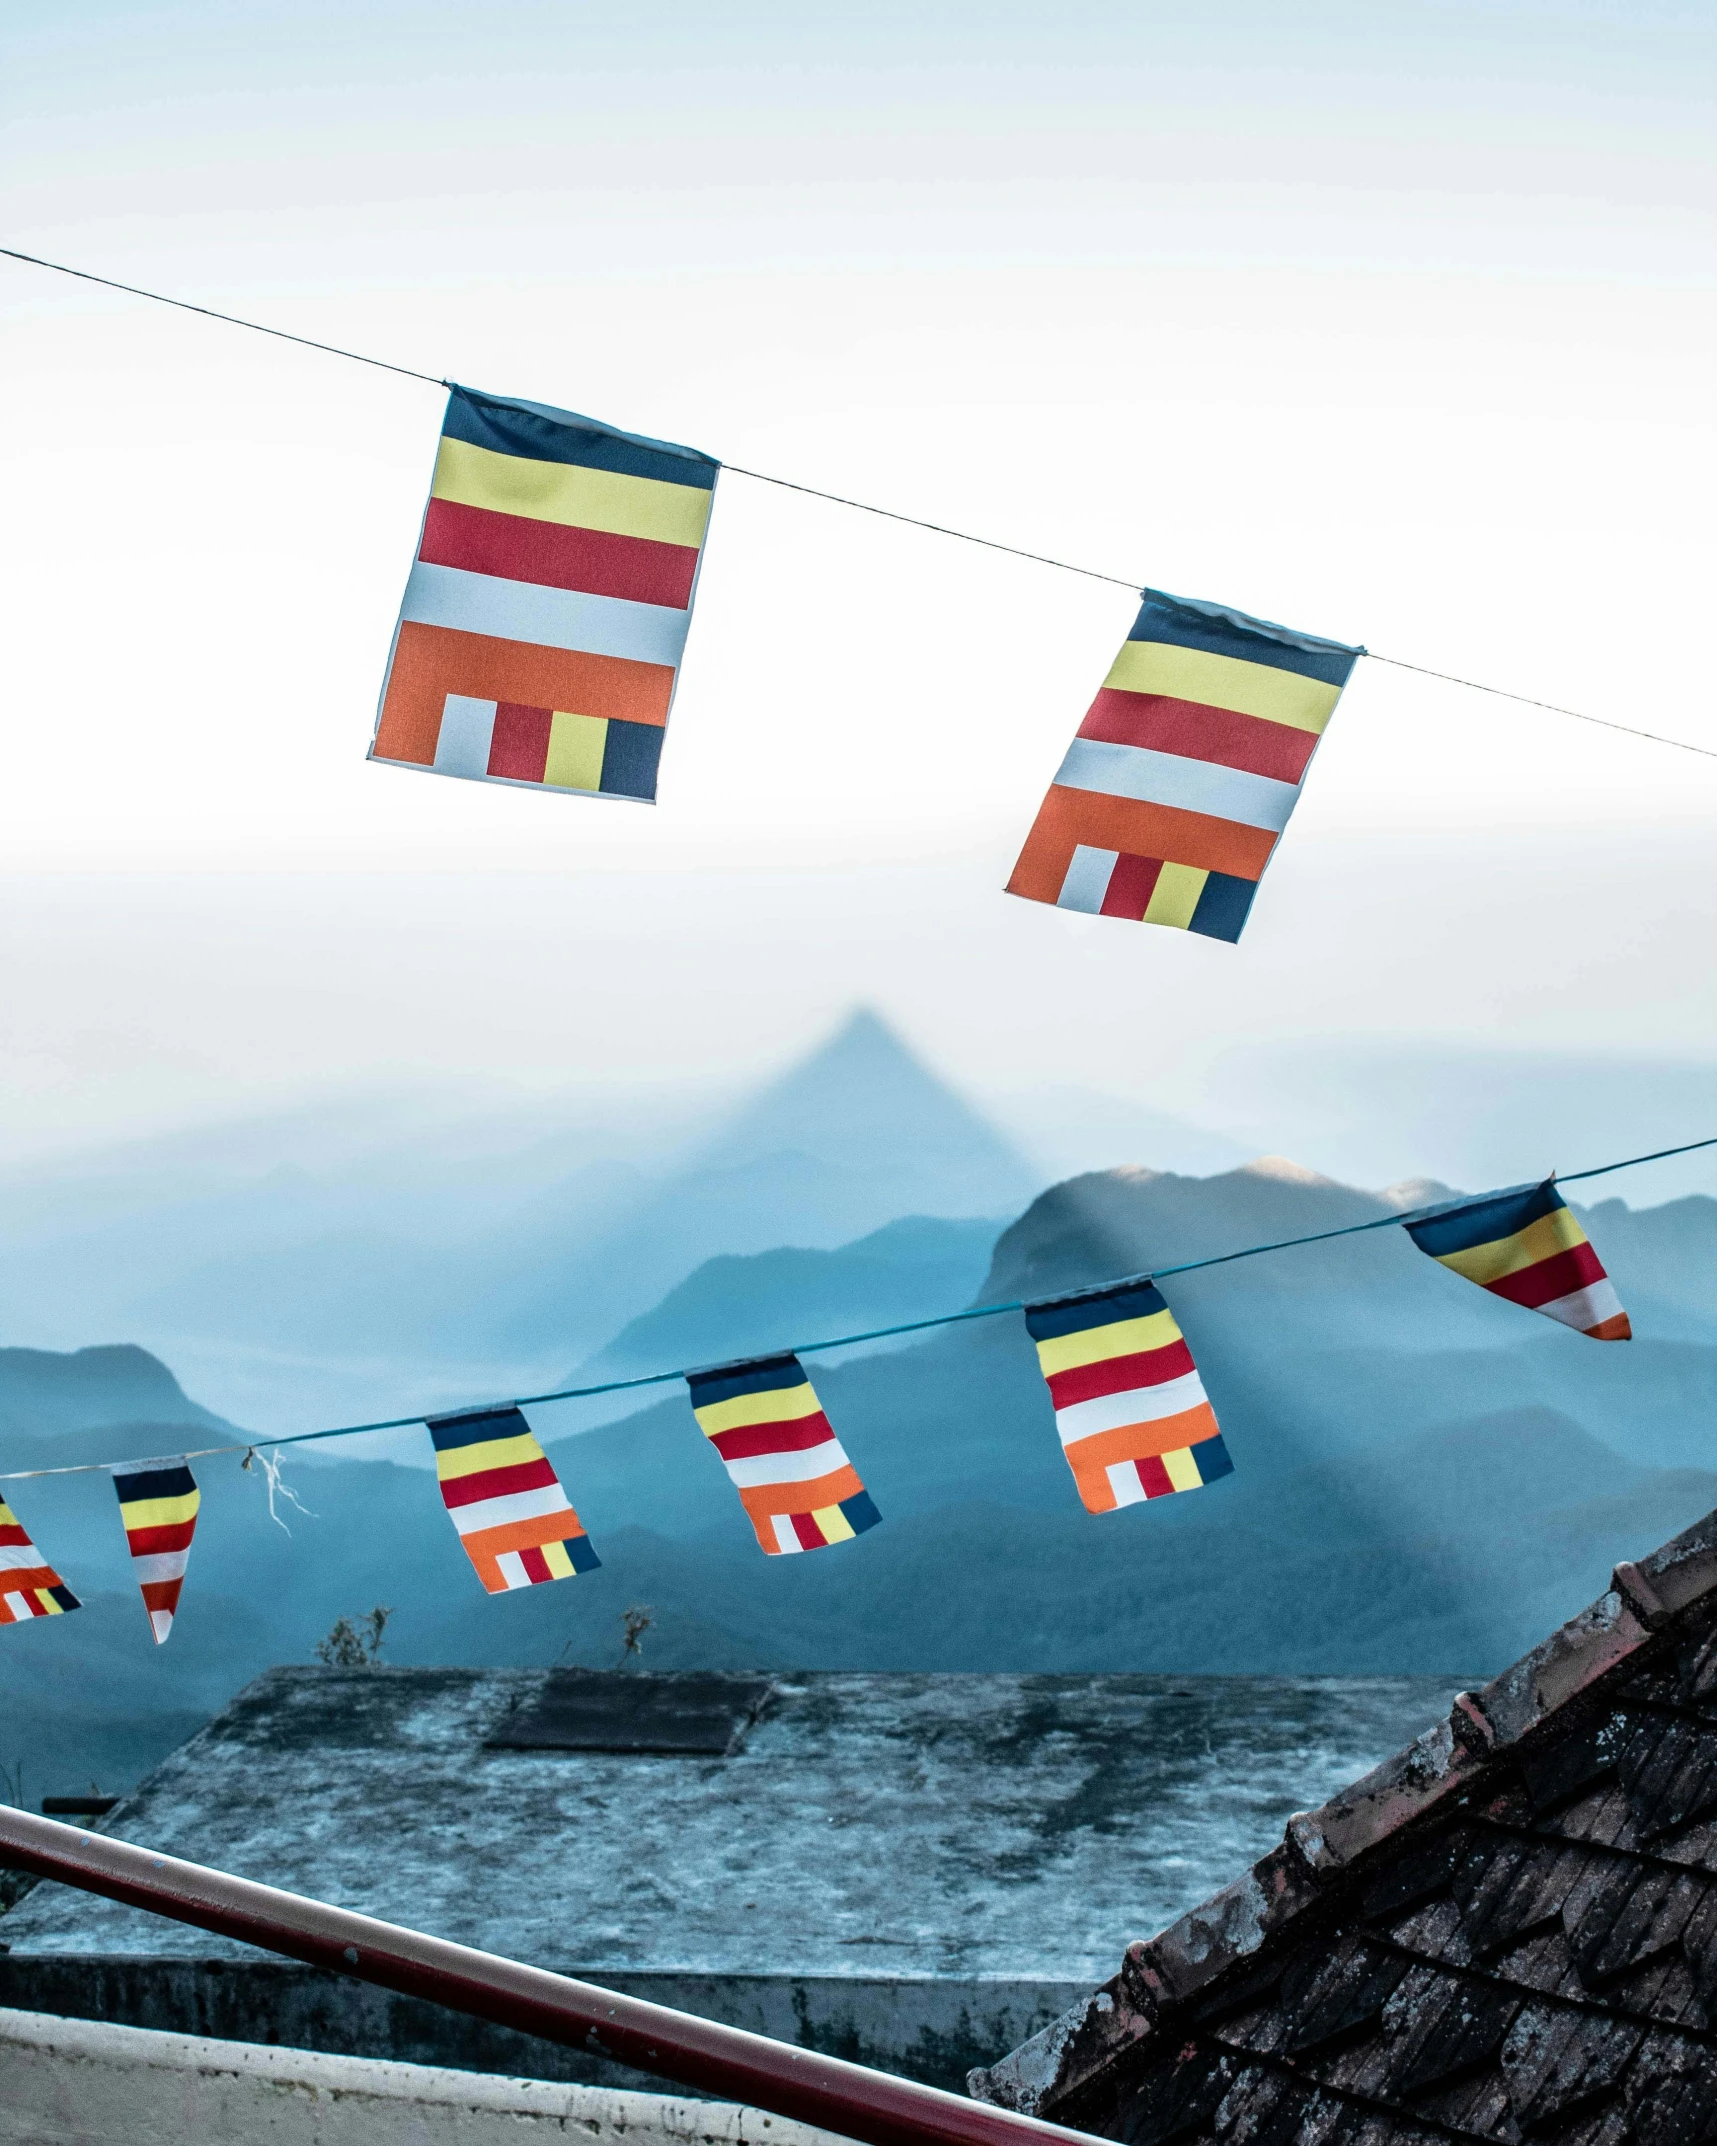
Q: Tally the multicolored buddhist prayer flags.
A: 8